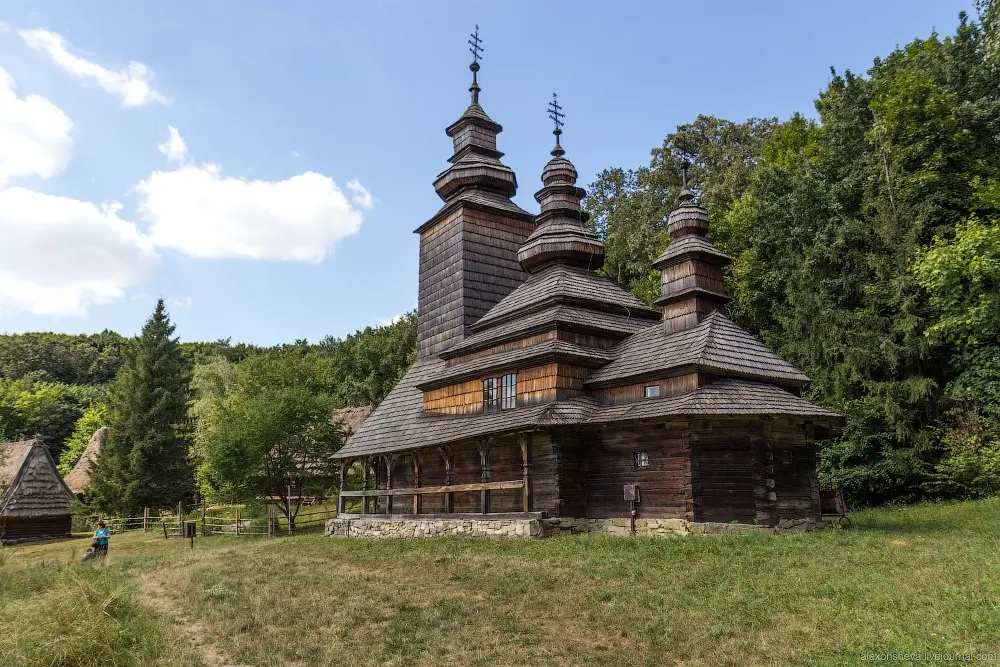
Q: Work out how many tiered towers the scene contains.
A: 3